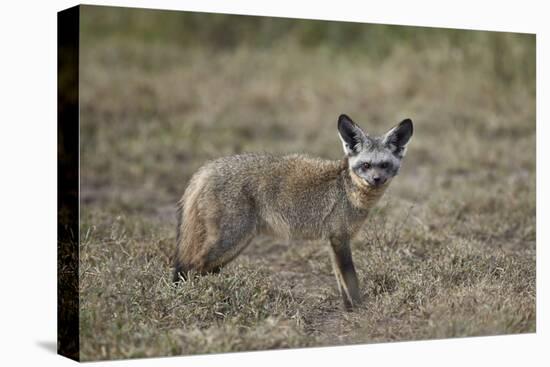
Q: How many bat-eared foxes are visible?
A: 1